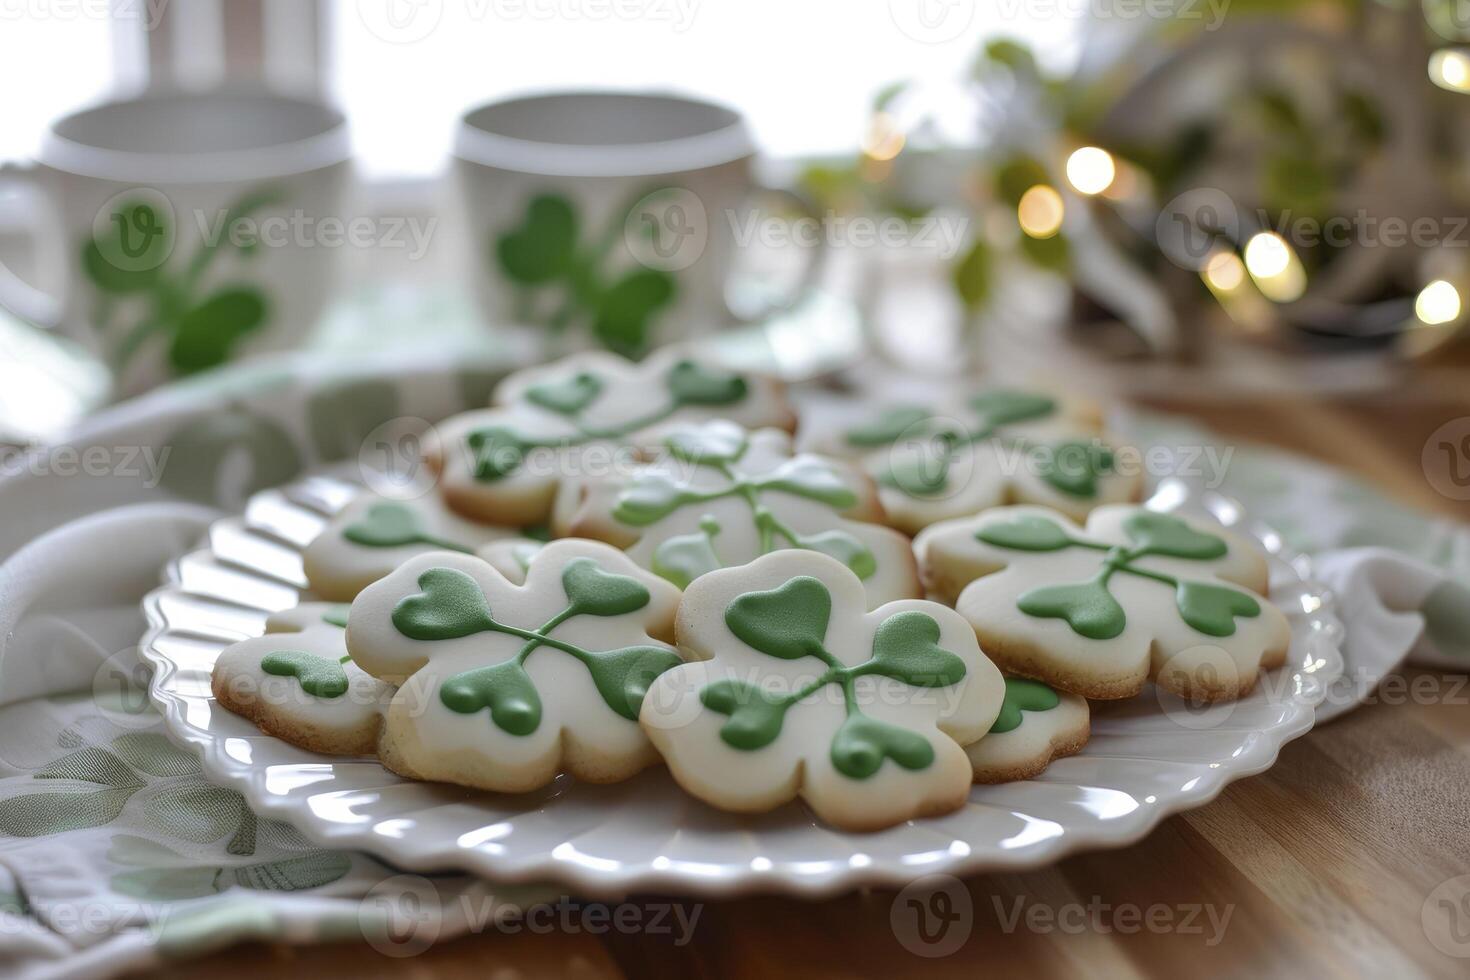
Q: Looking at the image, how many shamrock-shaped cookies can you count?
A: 9